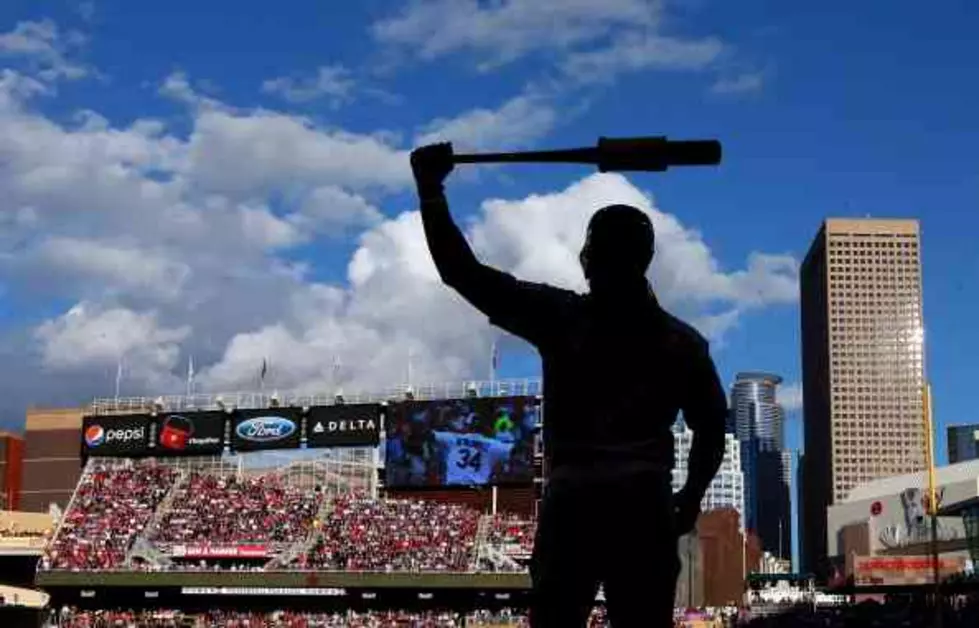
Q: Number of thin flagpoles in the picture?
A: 6